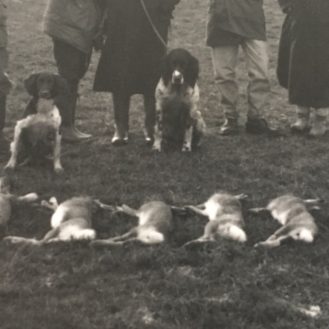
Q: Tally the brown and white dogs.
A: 2